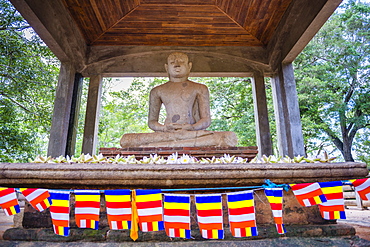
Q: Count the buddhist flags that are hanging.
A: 13